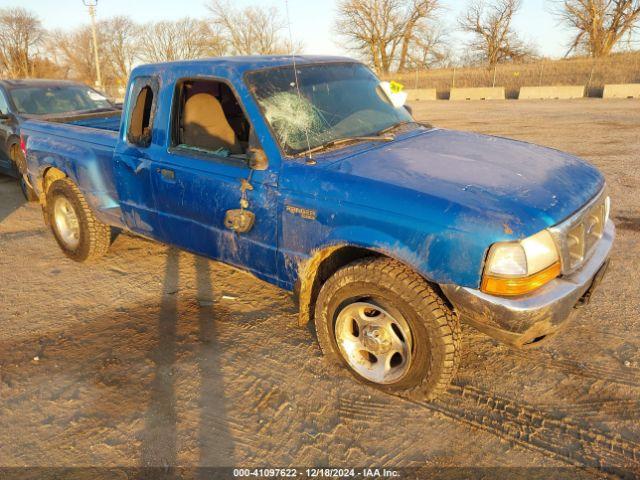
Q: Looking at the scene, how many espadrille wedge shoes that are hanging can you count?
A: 0